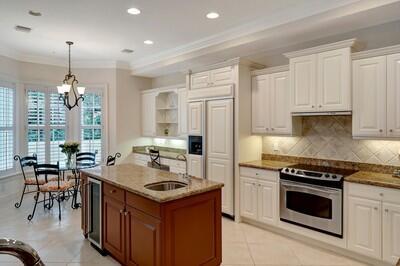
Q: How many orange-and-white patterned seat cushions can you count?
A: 2